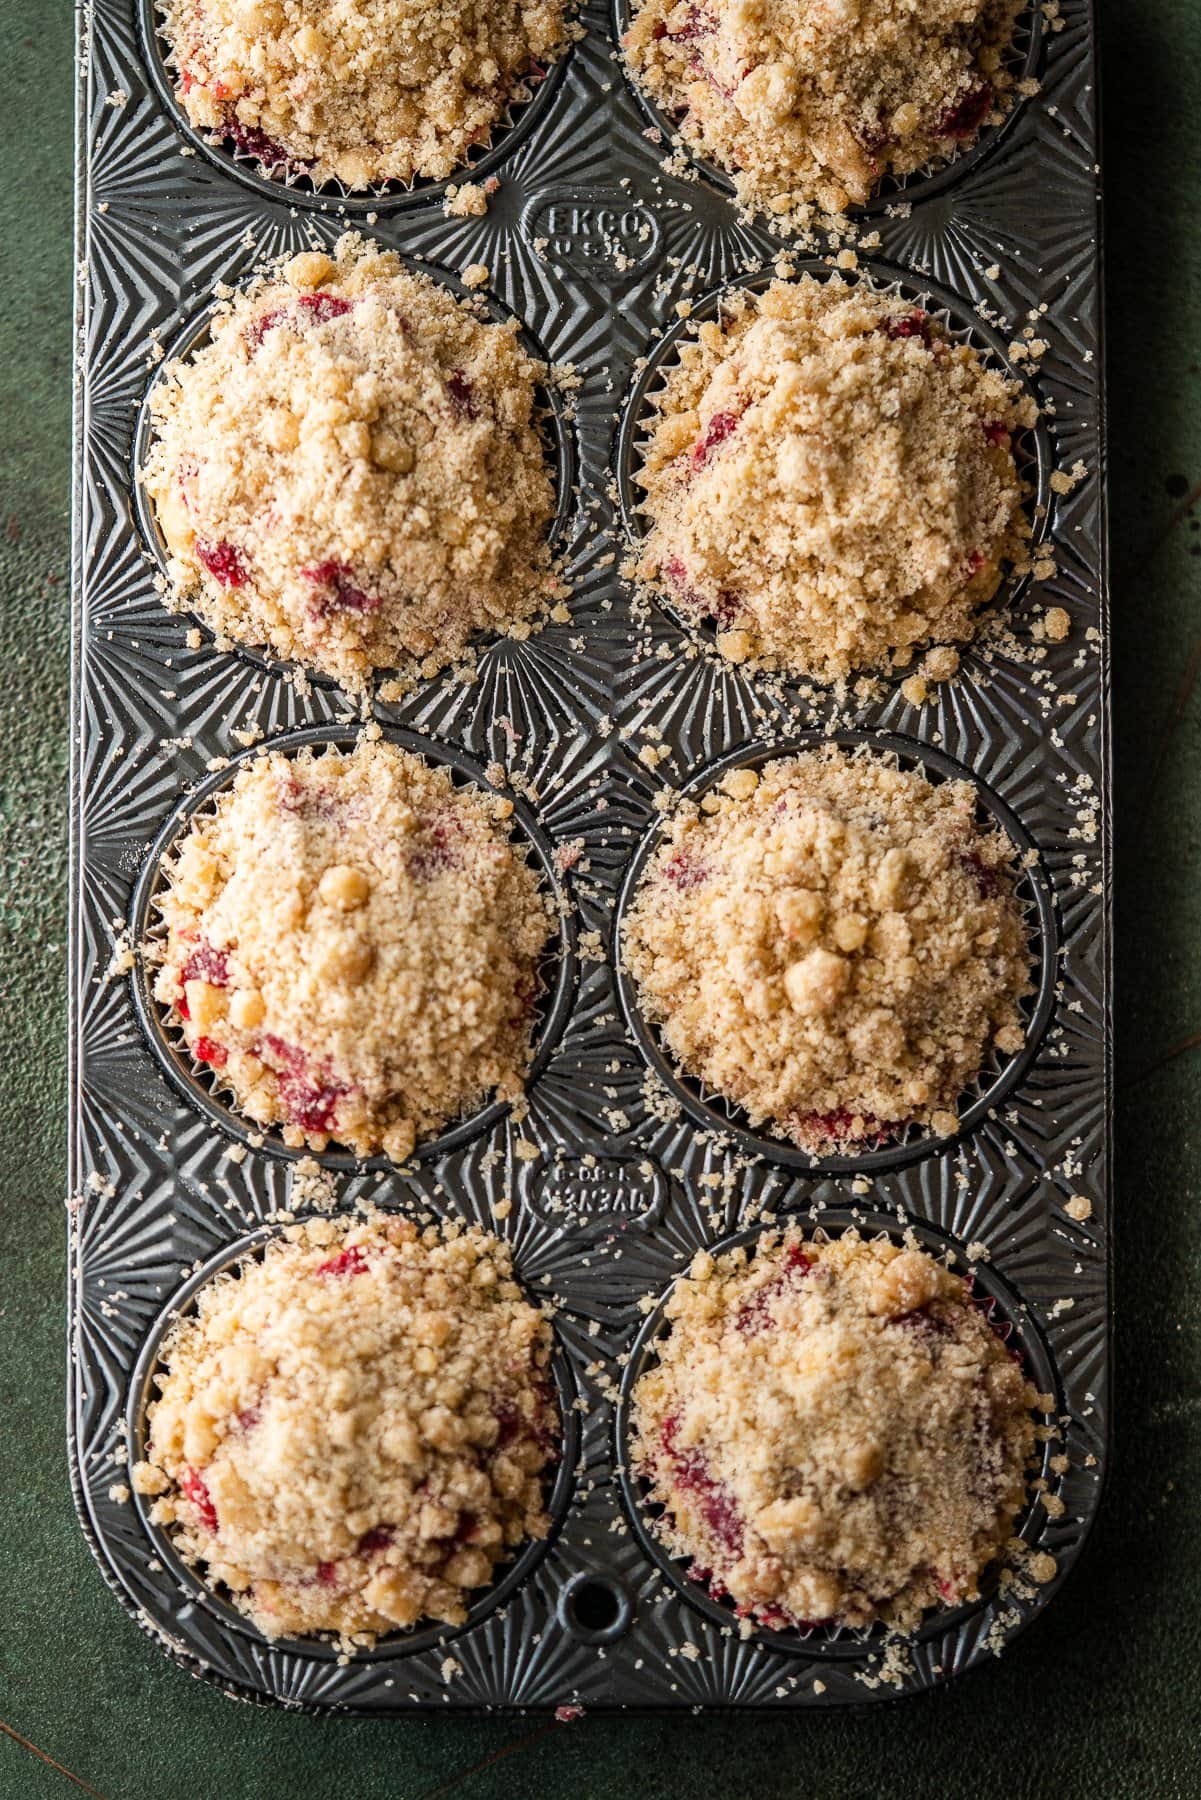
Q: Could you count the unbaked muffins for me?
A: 8